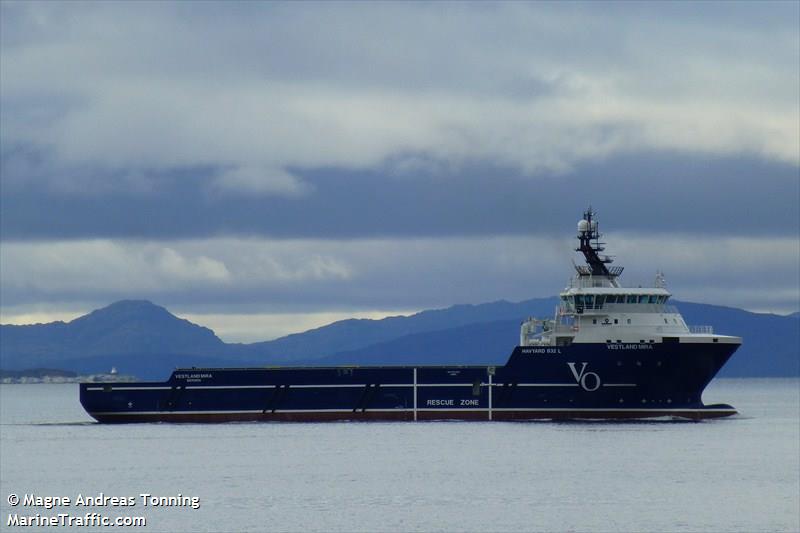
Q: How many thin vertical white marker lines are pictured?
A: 2